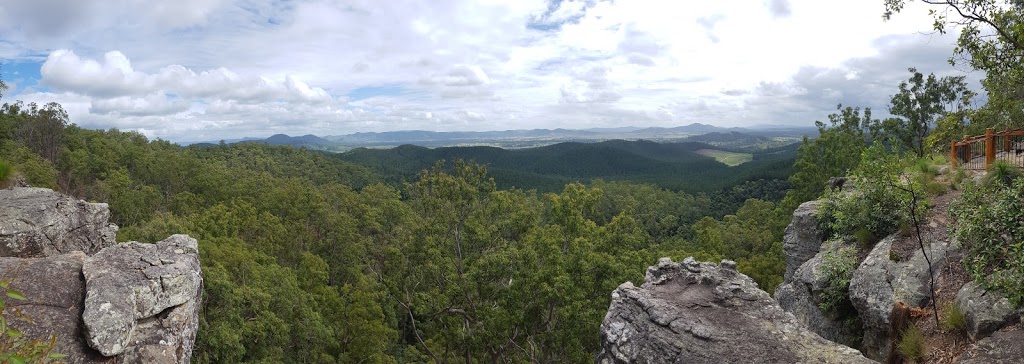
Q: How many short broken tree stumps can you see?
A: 1